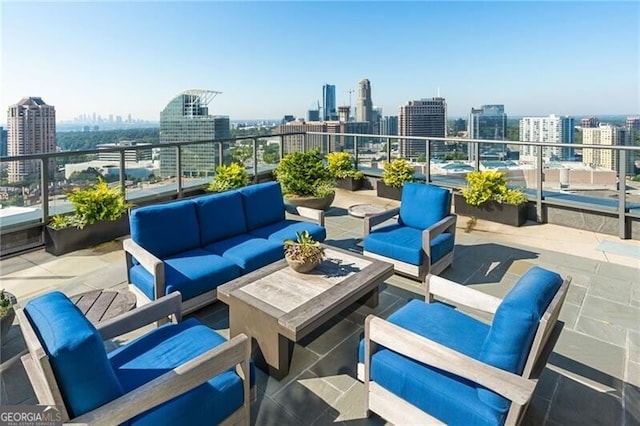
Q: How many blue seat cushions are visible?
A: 6